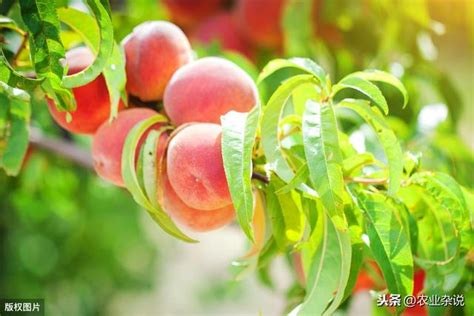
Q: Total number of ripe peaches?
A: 6